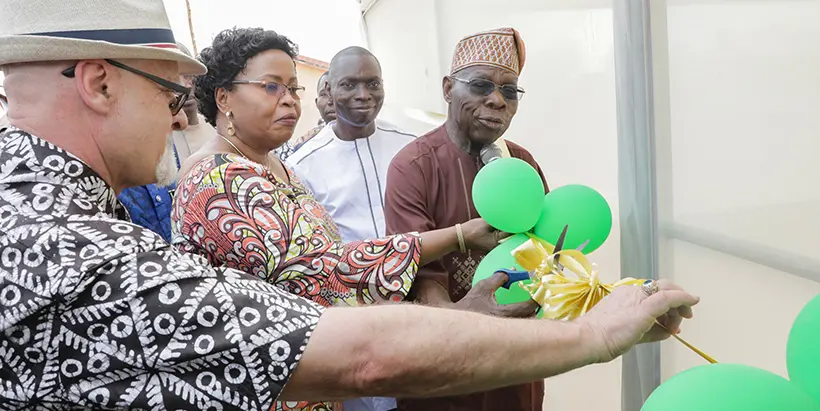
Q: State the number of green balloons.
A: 5